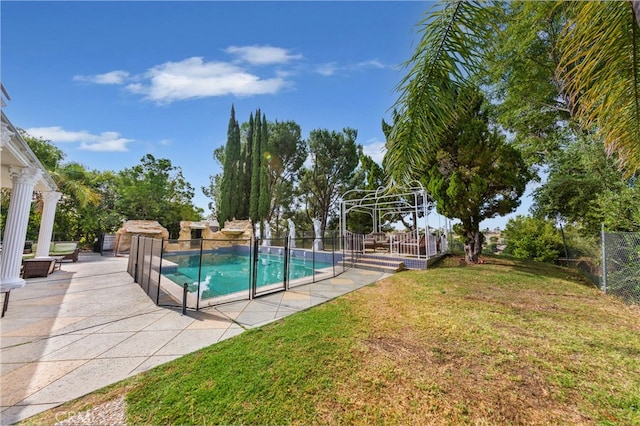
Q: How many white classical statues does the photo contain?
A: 4